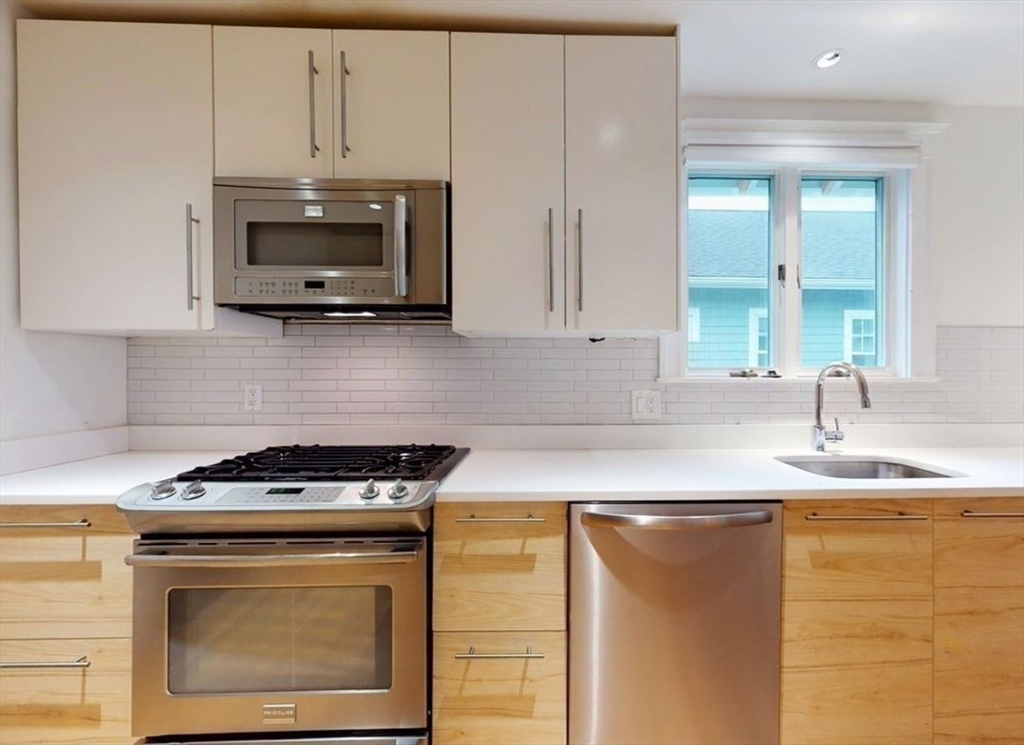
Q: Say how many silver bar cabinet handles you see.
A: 11